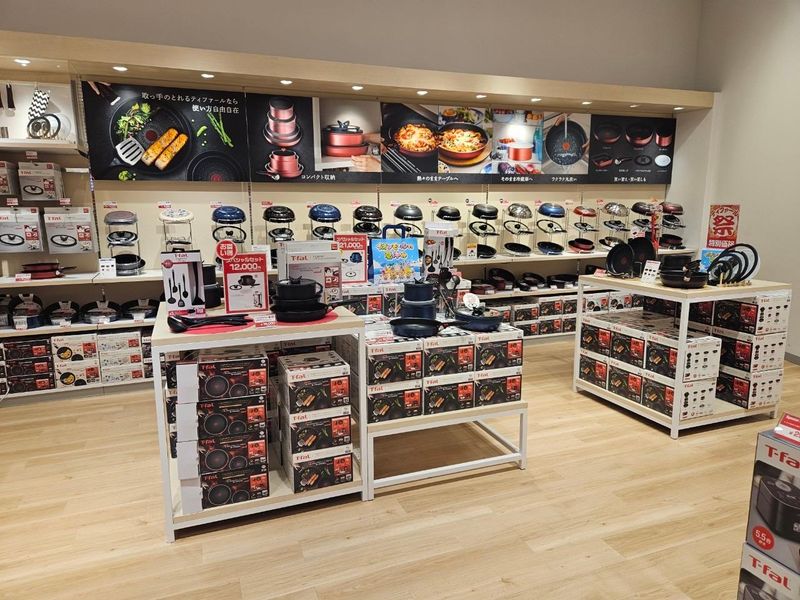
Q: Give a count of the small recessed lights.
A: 11